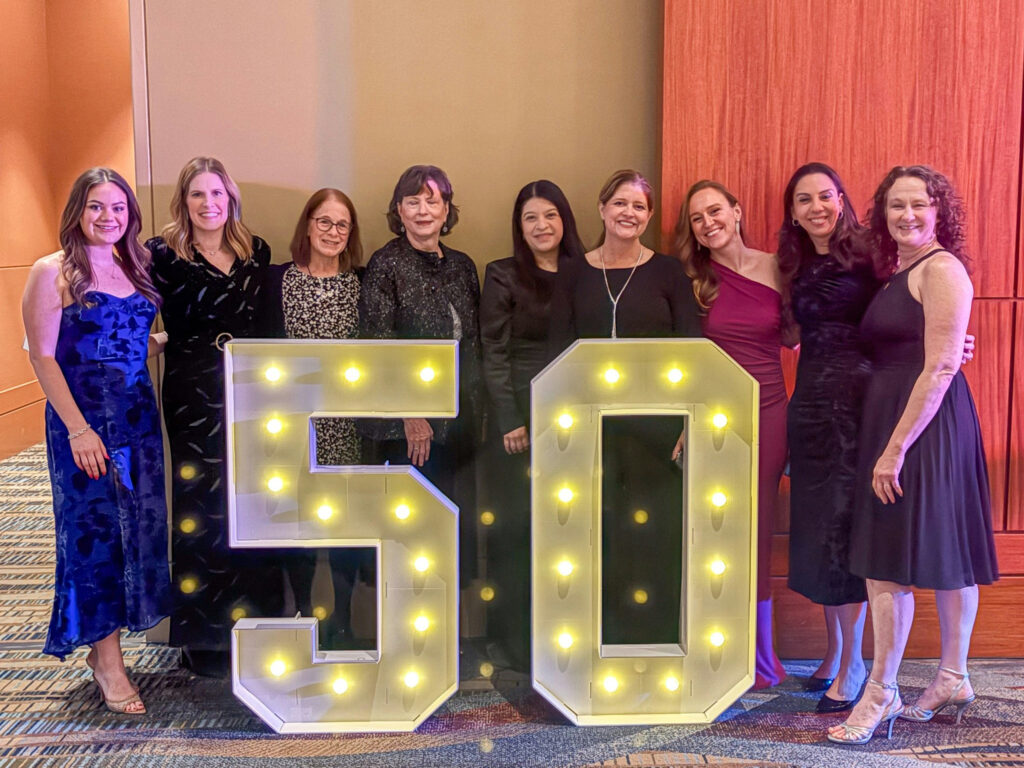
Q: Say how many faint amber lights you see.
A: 11